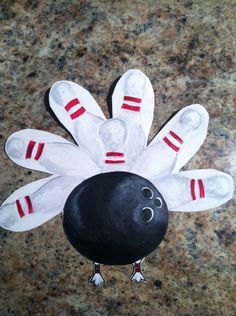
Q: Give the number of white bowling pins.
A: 7